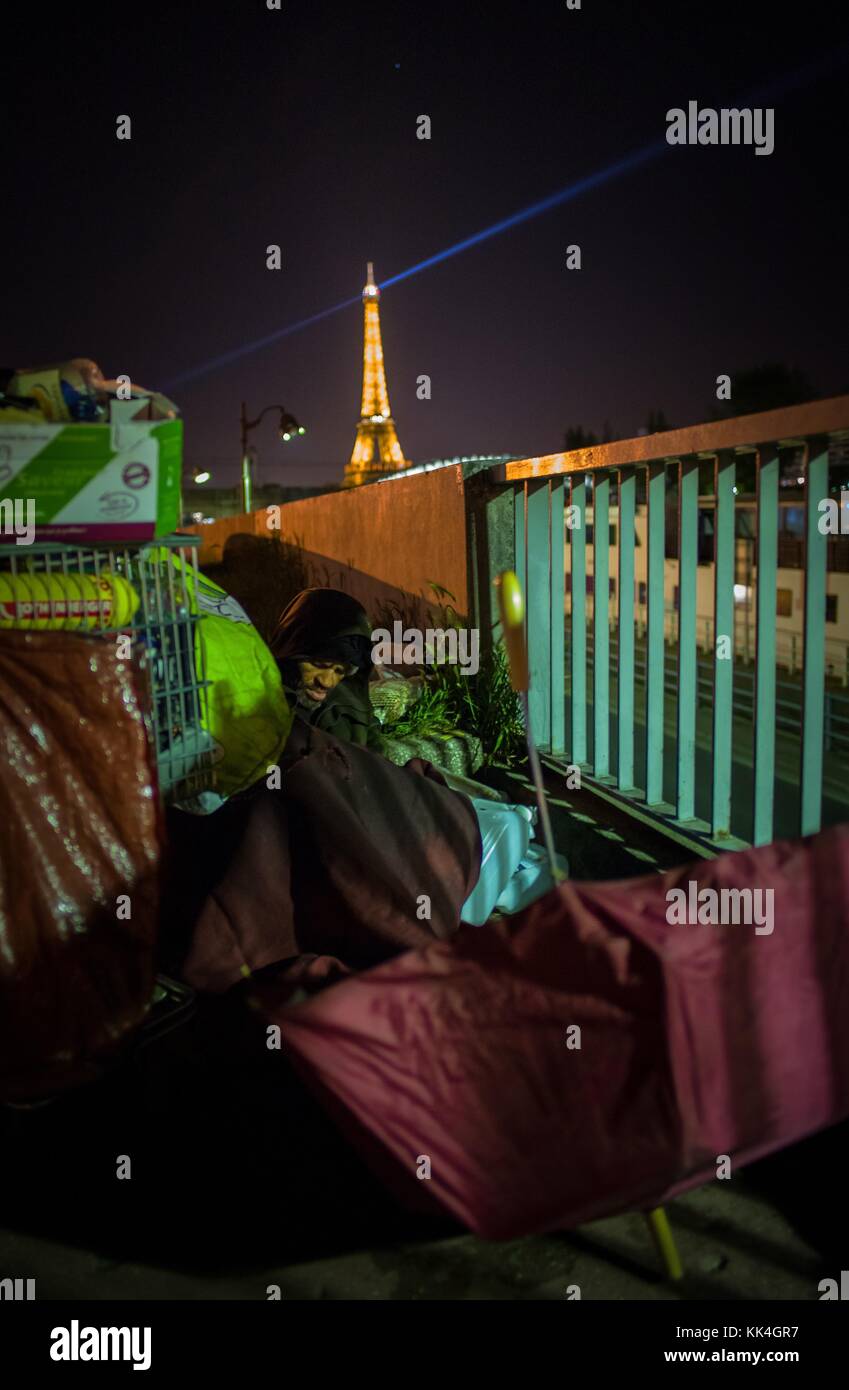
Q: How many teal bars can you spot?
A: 11